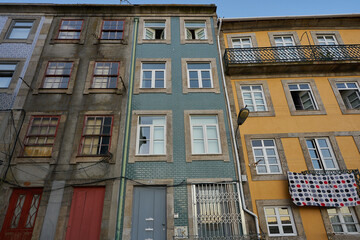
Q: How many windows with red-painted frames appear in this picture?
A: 6